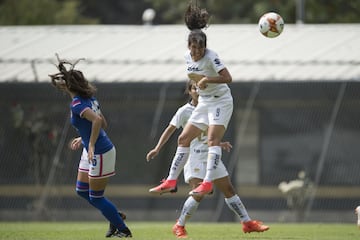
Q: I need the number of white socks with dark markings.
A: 4